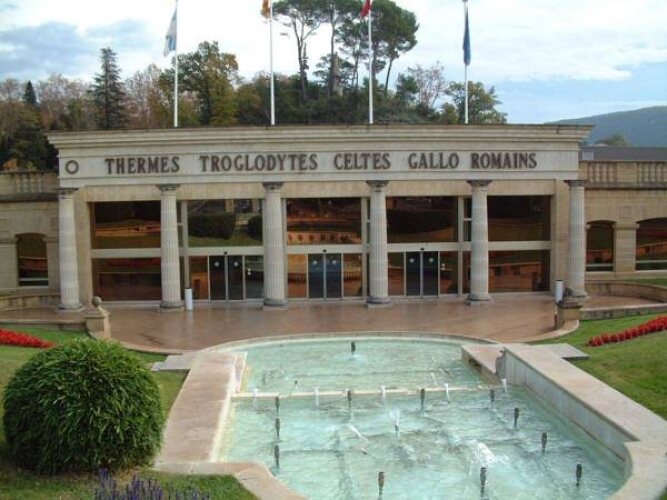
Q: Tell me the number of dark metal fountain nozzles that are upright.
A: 12